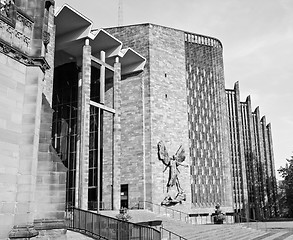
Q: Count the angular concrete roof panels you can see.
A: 3